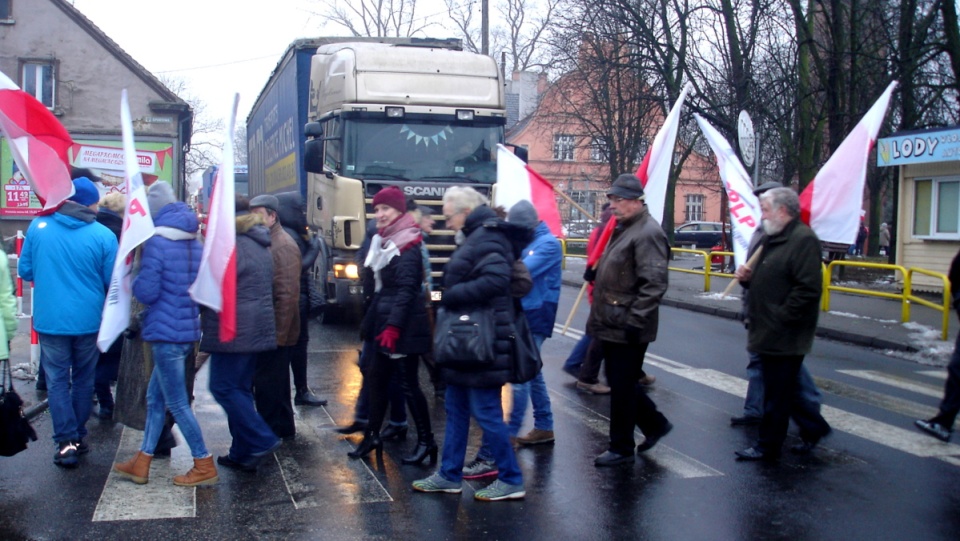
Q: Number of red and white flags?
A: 5